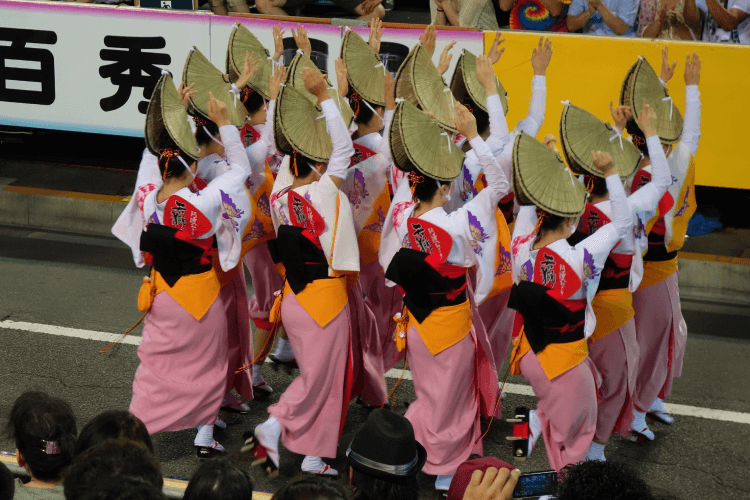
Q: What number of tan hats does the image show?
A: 12